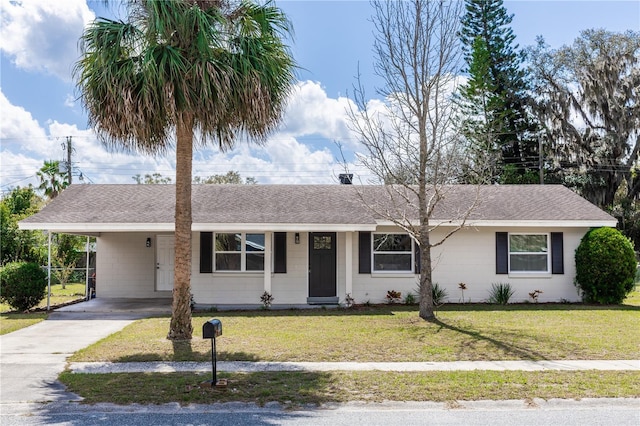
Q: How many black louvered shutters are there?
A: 6